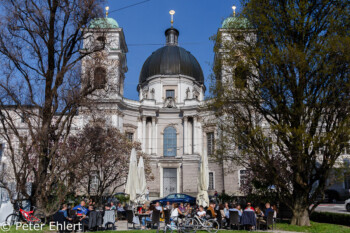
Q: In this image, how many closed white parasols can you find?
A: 3